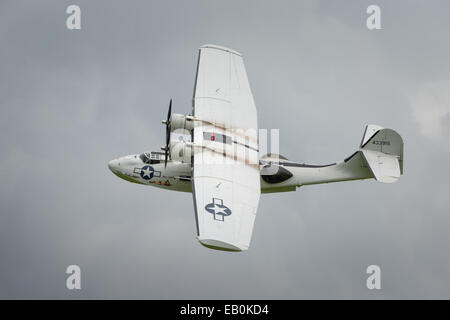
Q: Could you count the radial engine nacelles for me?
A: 2